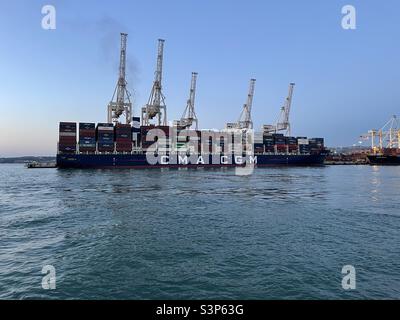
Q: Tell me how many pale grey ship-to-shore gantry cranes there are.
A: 5